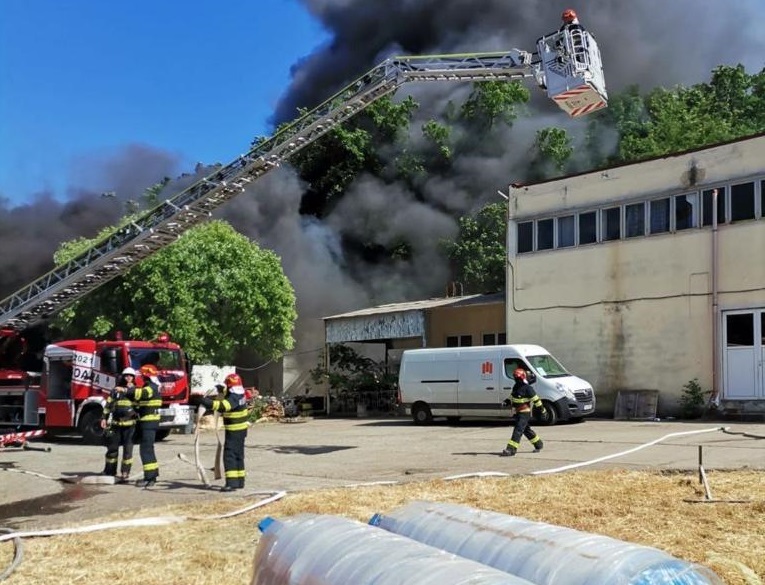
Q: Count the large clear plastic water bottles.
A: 2